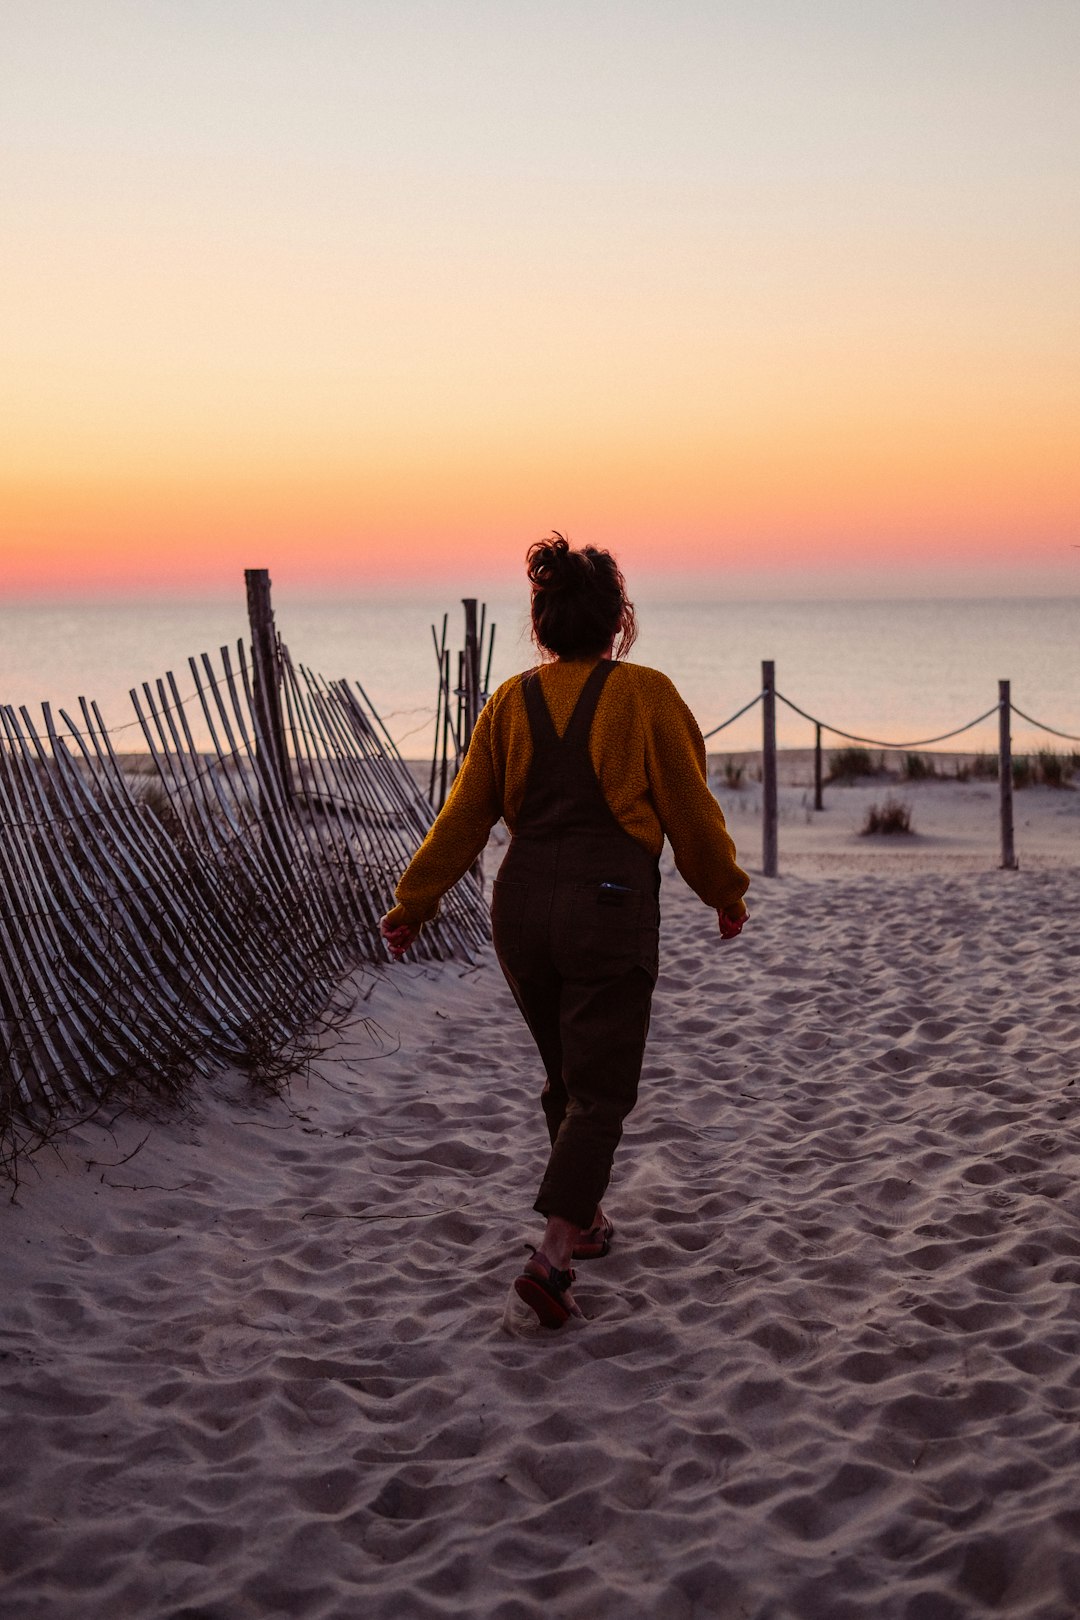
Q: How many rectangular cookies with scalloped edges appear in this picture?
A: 0